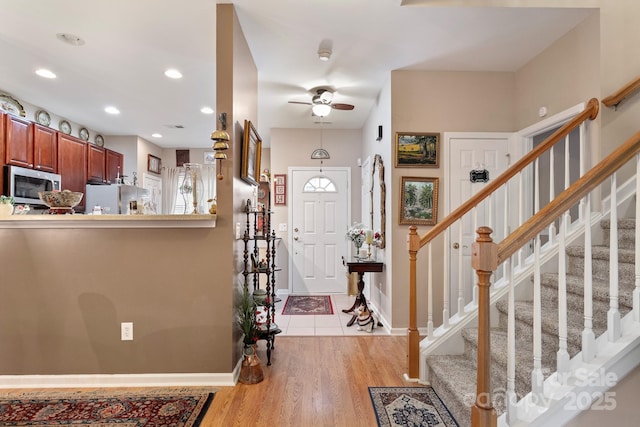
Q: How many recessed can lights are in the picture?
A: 5